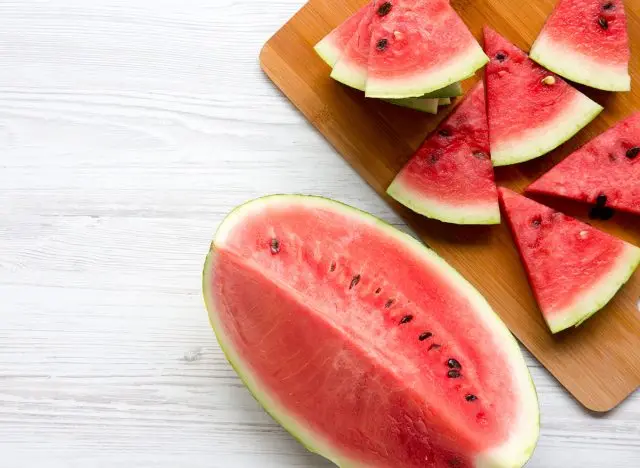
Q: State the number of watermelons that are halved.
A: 1